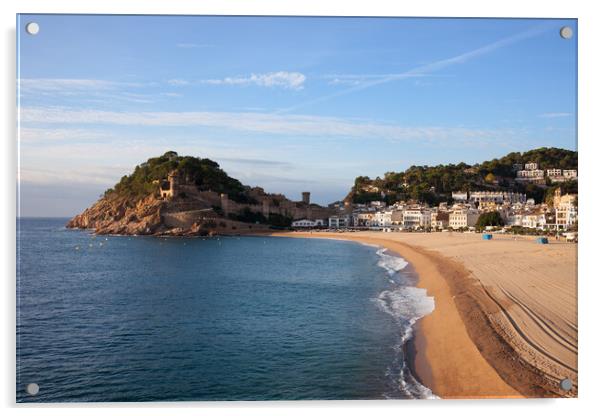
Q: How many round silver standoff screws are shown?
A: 4